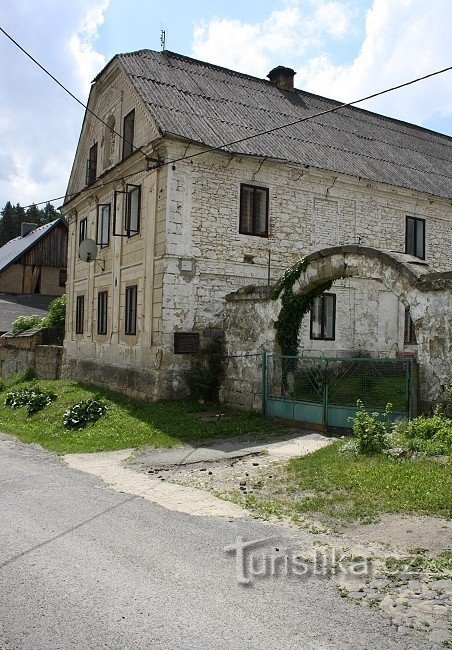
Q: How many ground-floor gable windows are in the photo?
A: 3